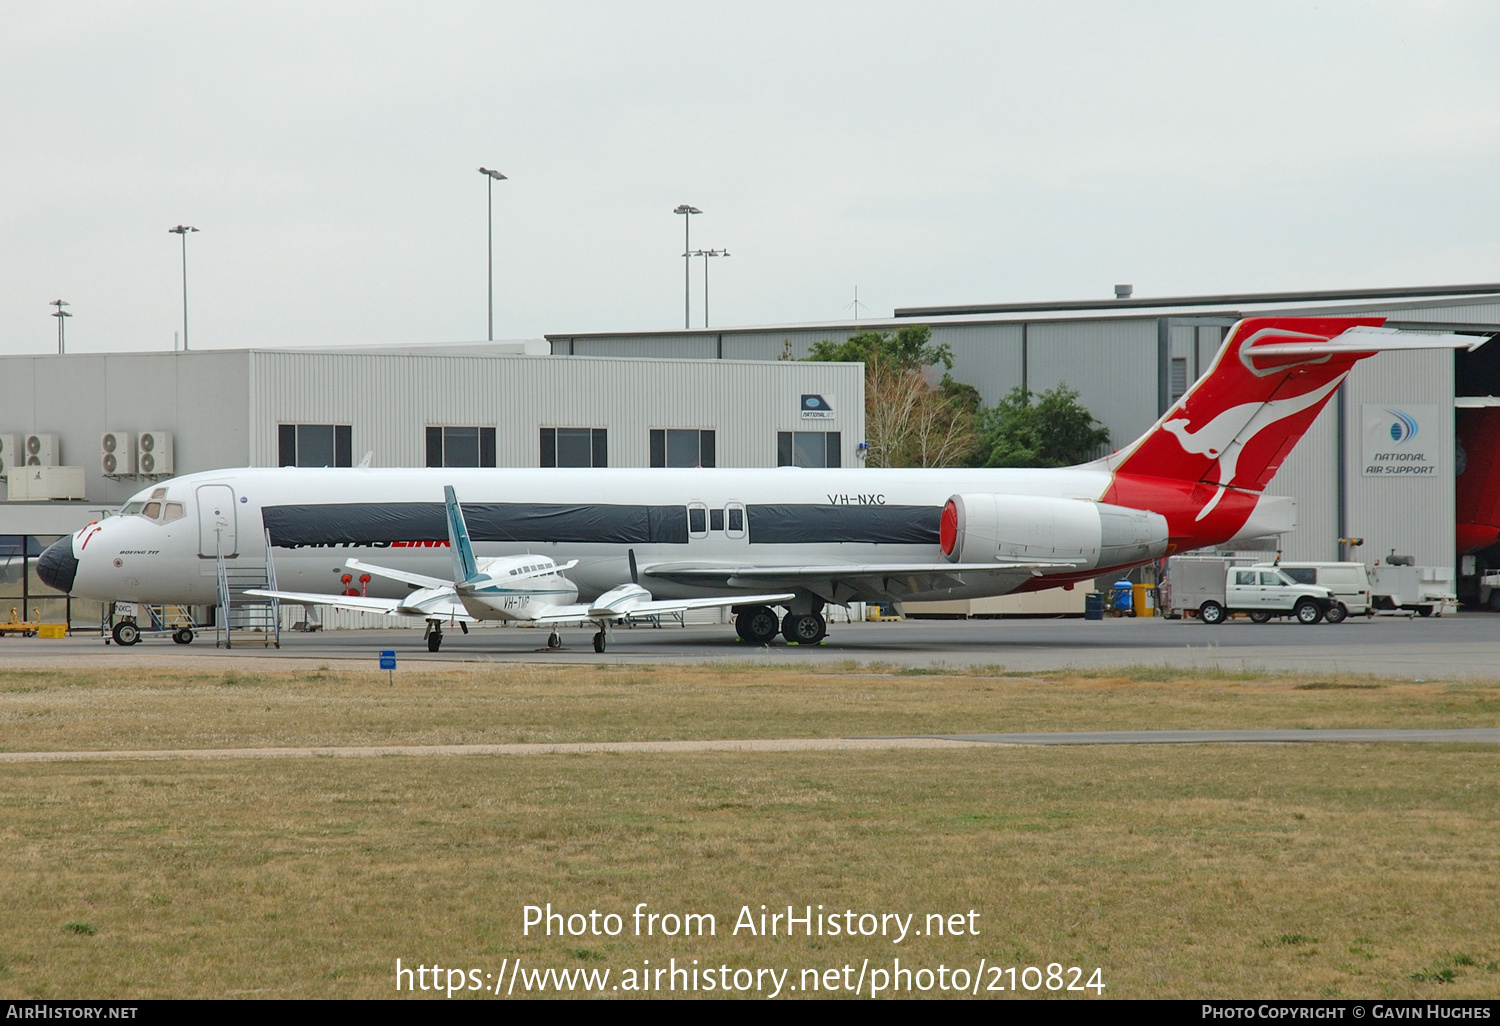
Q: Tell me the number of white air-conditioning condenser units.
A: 4